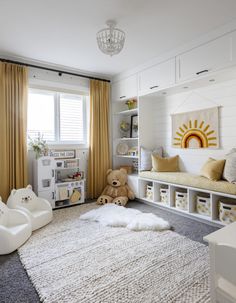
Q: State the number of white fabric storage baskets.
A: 5